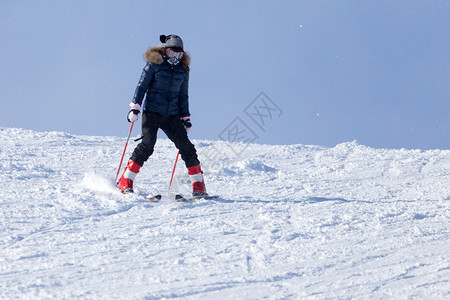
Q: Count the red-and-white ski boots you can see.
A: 2